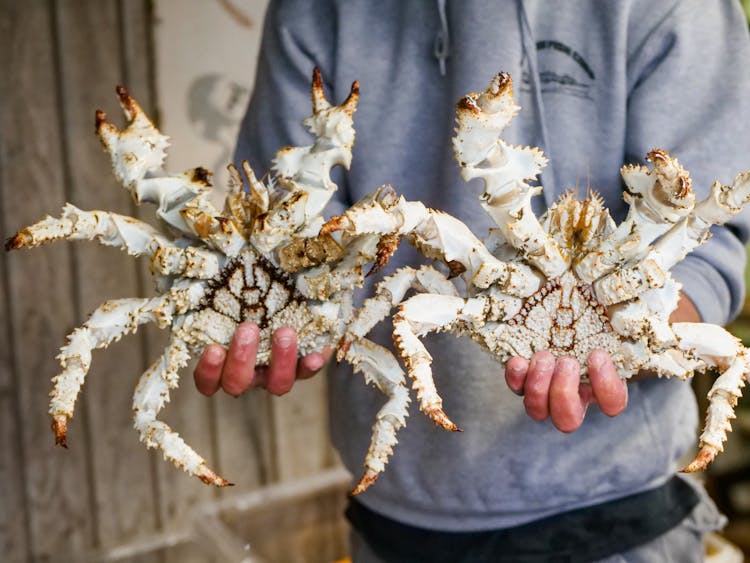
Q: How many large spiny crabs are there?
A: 2